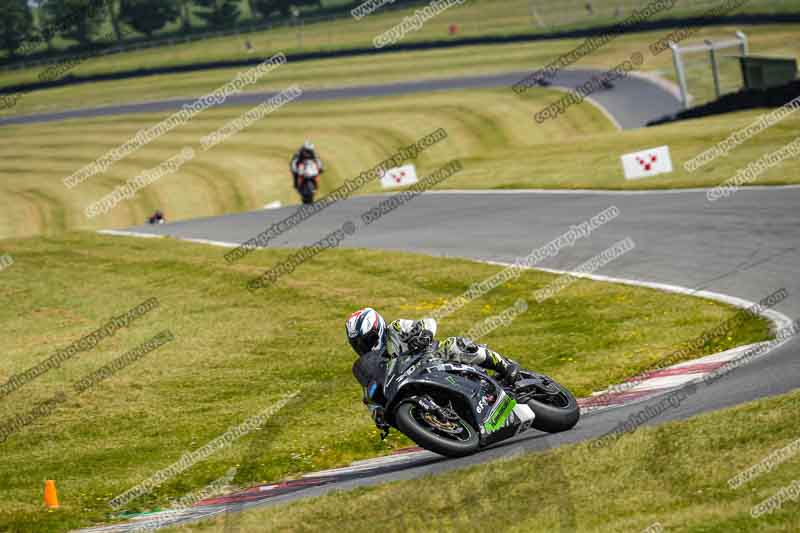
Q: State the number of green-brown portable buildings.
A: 1